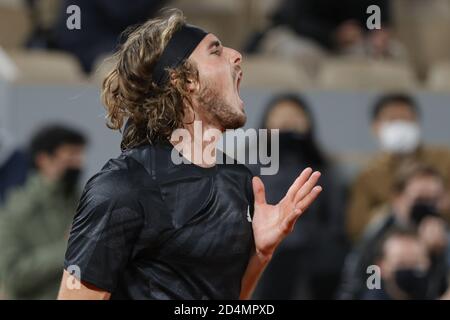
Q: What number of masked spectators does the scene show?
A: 5